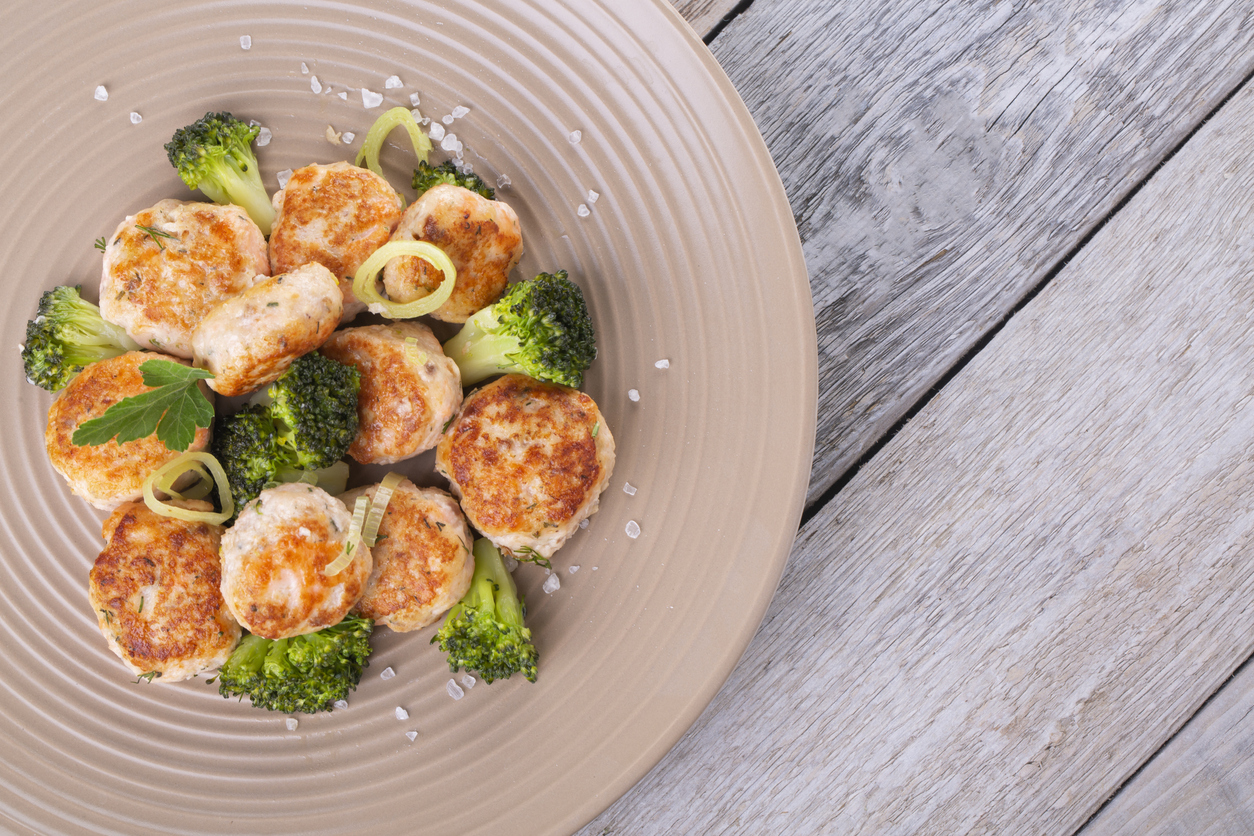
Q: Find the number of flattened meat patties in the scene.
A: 10